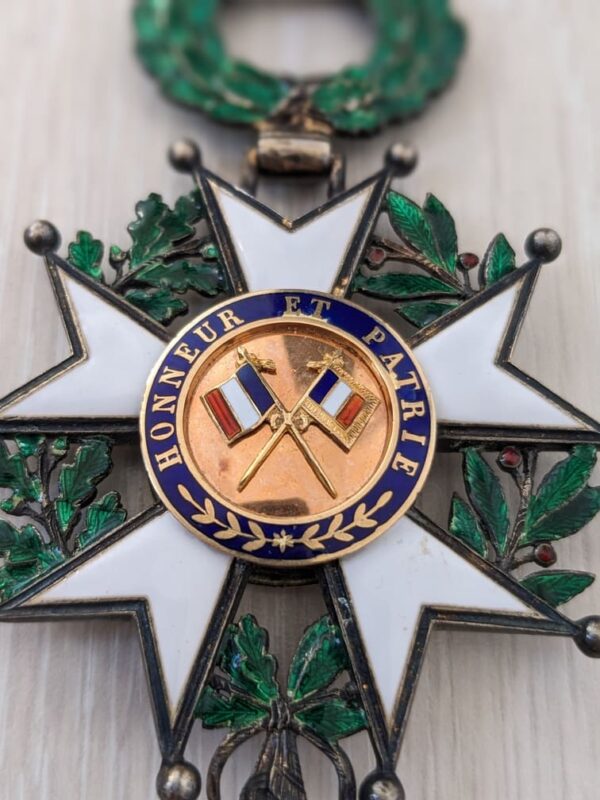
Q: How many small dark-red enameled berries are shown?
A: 4